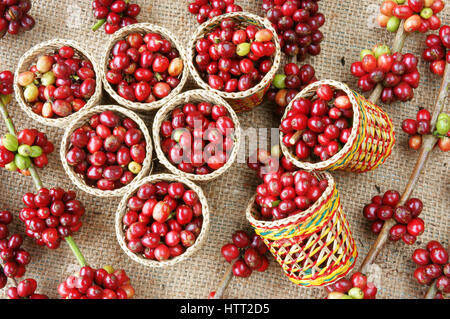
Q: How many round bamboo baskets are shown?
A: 8